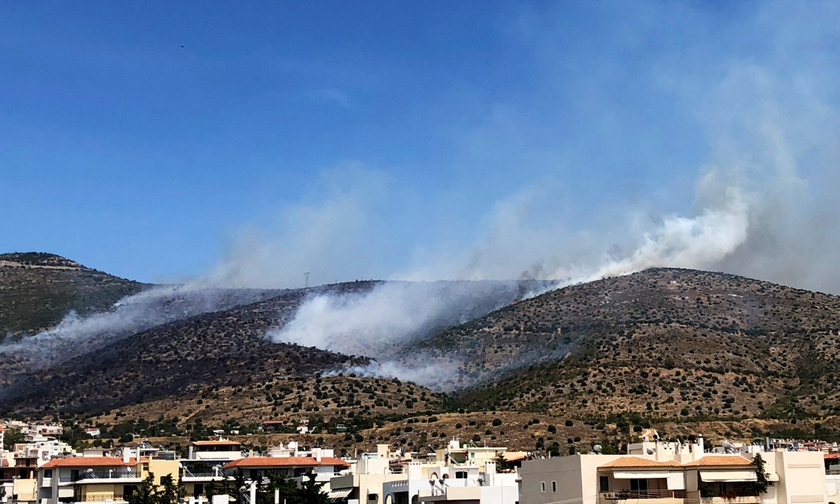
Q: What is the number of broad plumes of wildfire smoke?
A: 3